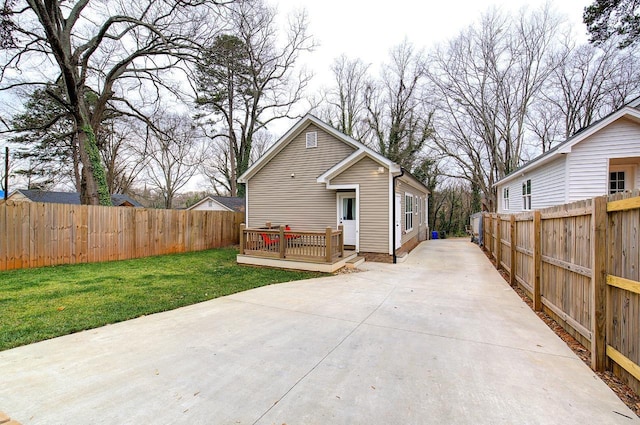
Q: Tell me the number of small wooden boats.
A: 0